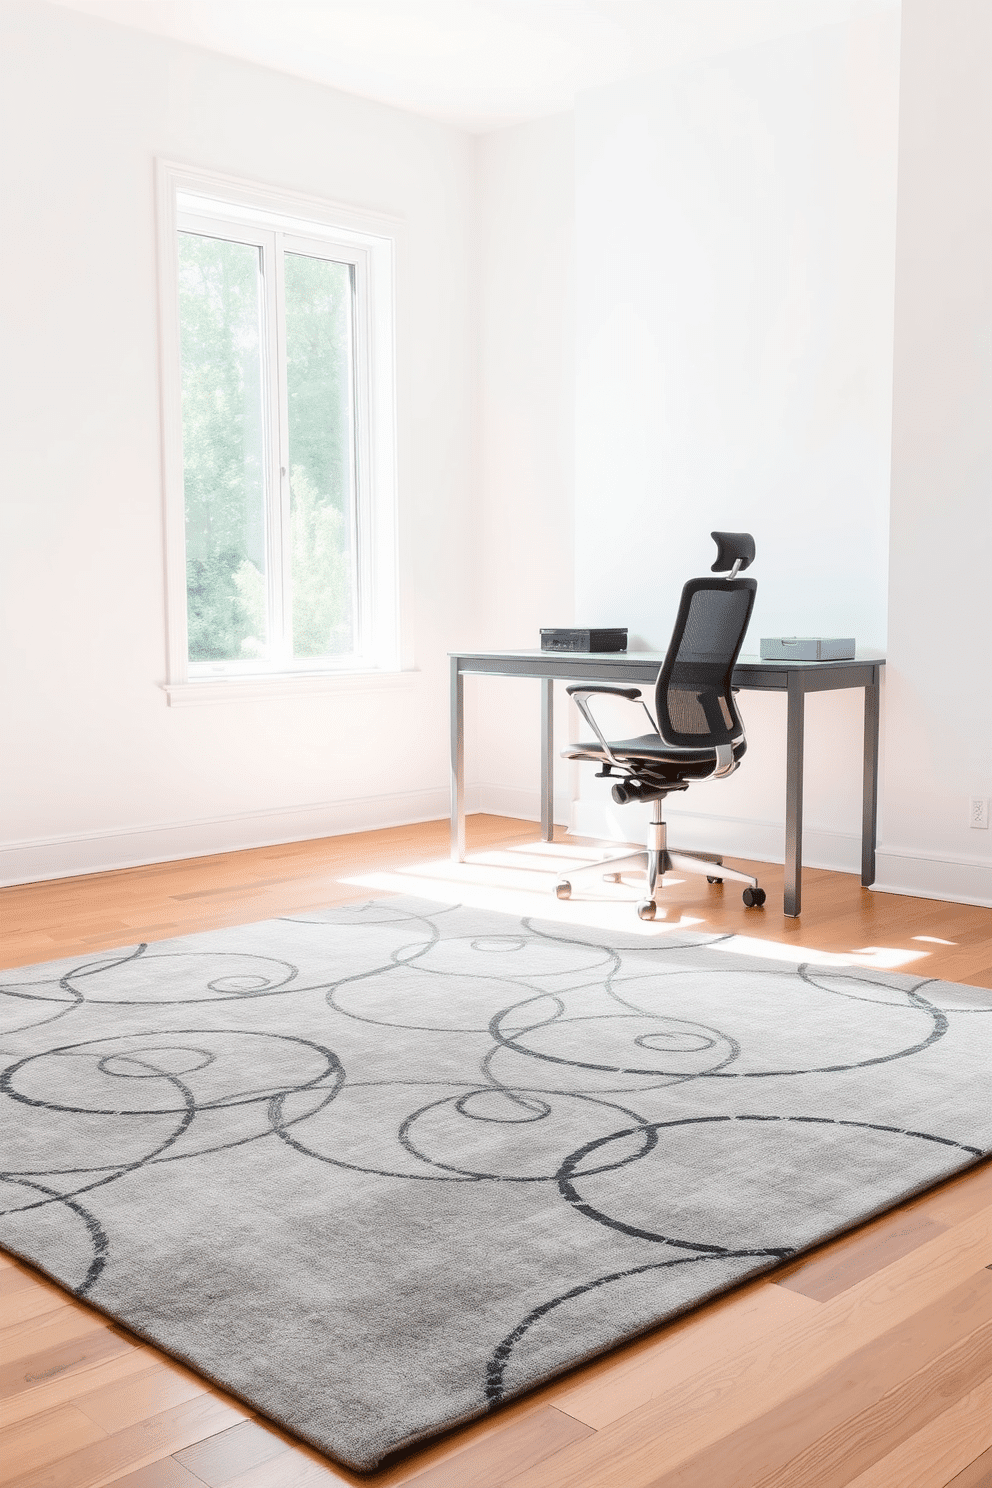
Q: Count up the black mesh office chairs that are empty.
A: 1